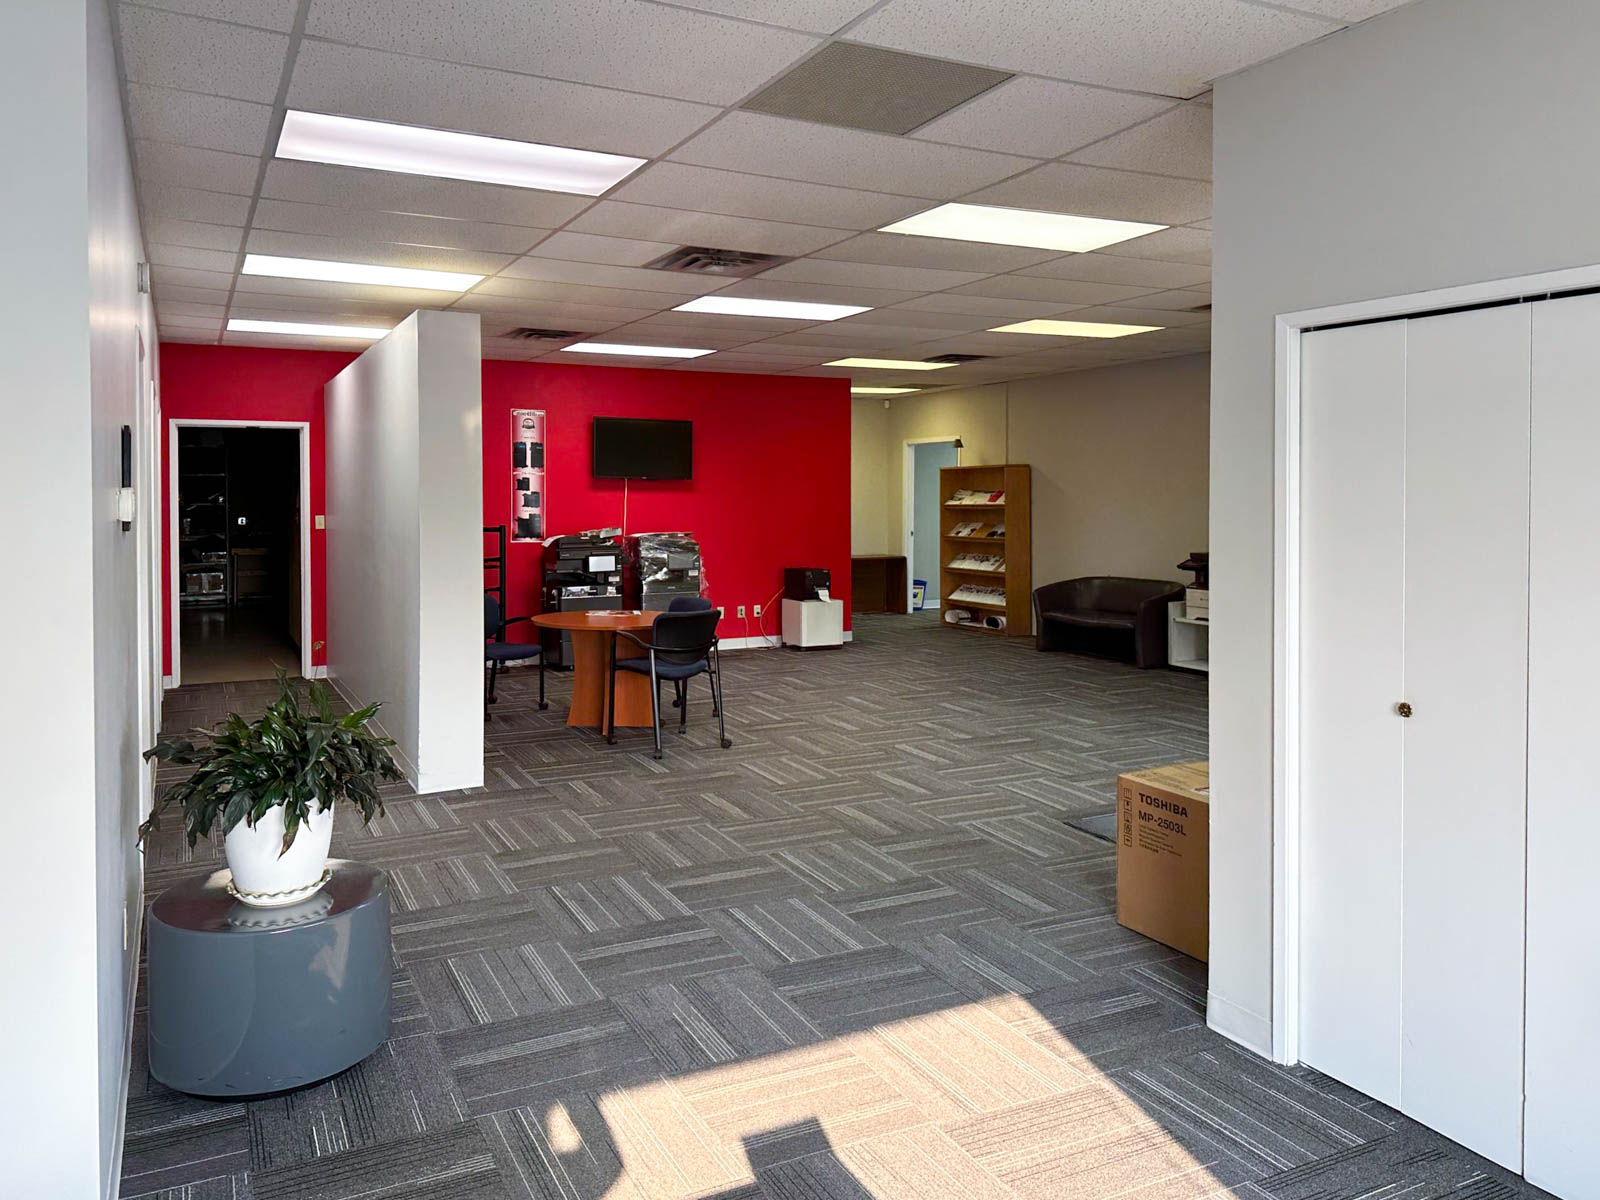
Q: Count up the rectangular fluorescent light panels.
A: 9